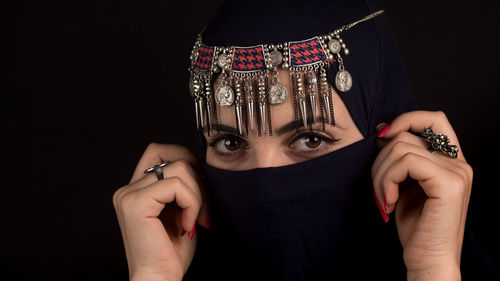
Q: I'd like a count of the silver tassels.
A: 9